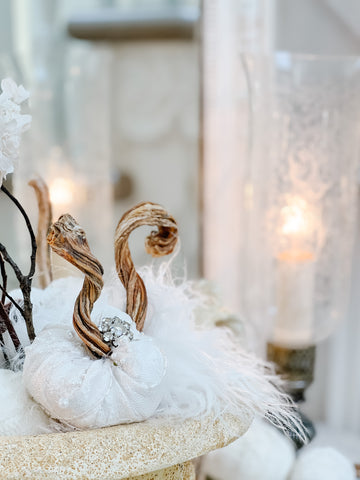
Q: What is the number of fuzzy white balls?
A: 2